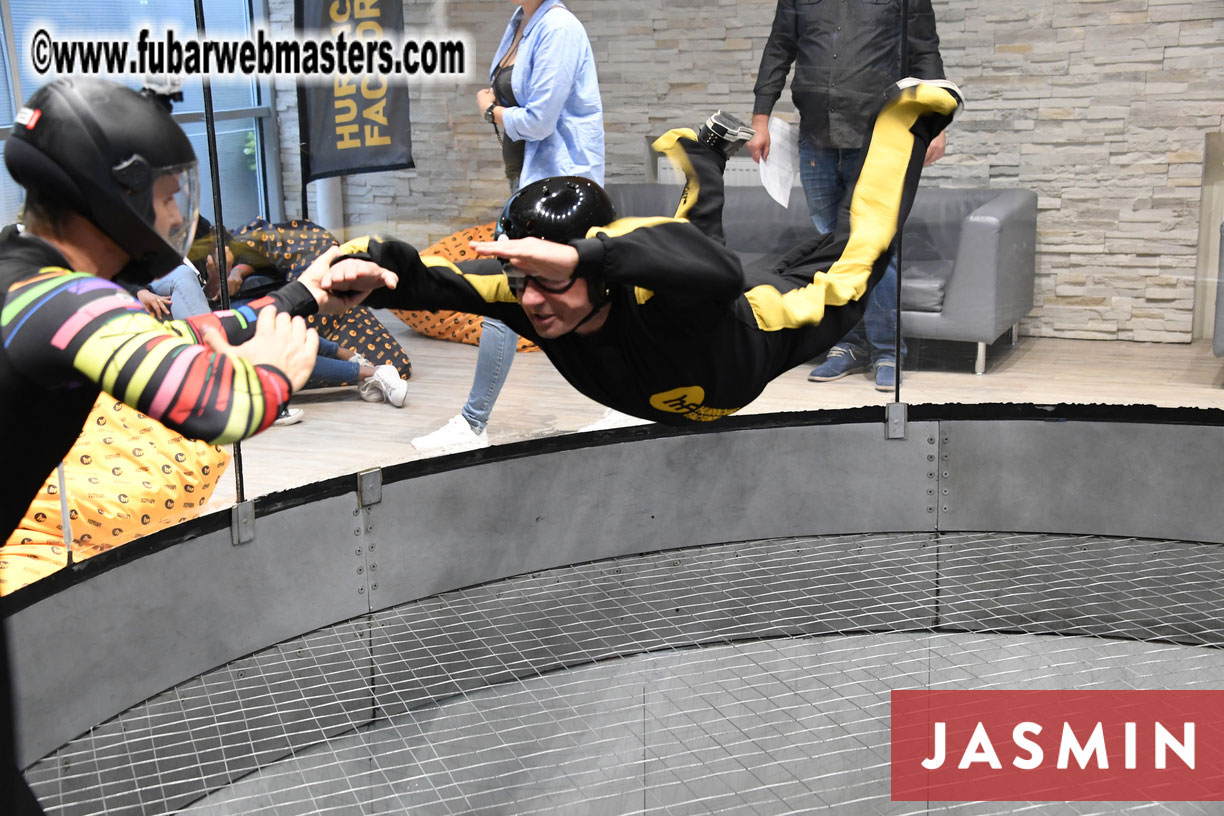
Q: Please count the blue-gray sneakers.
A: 2